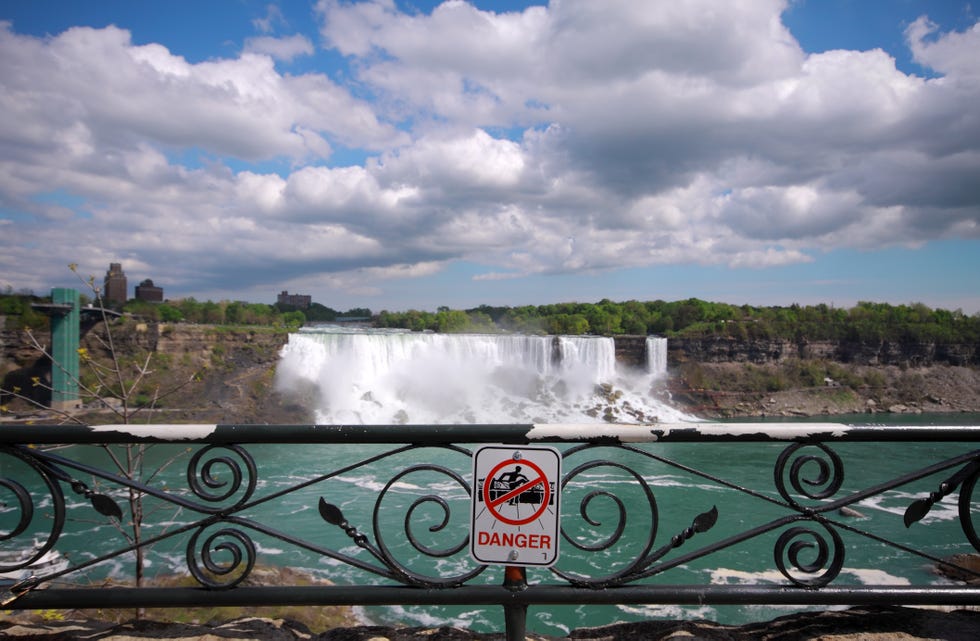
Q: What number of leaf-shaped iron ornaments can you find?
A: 4